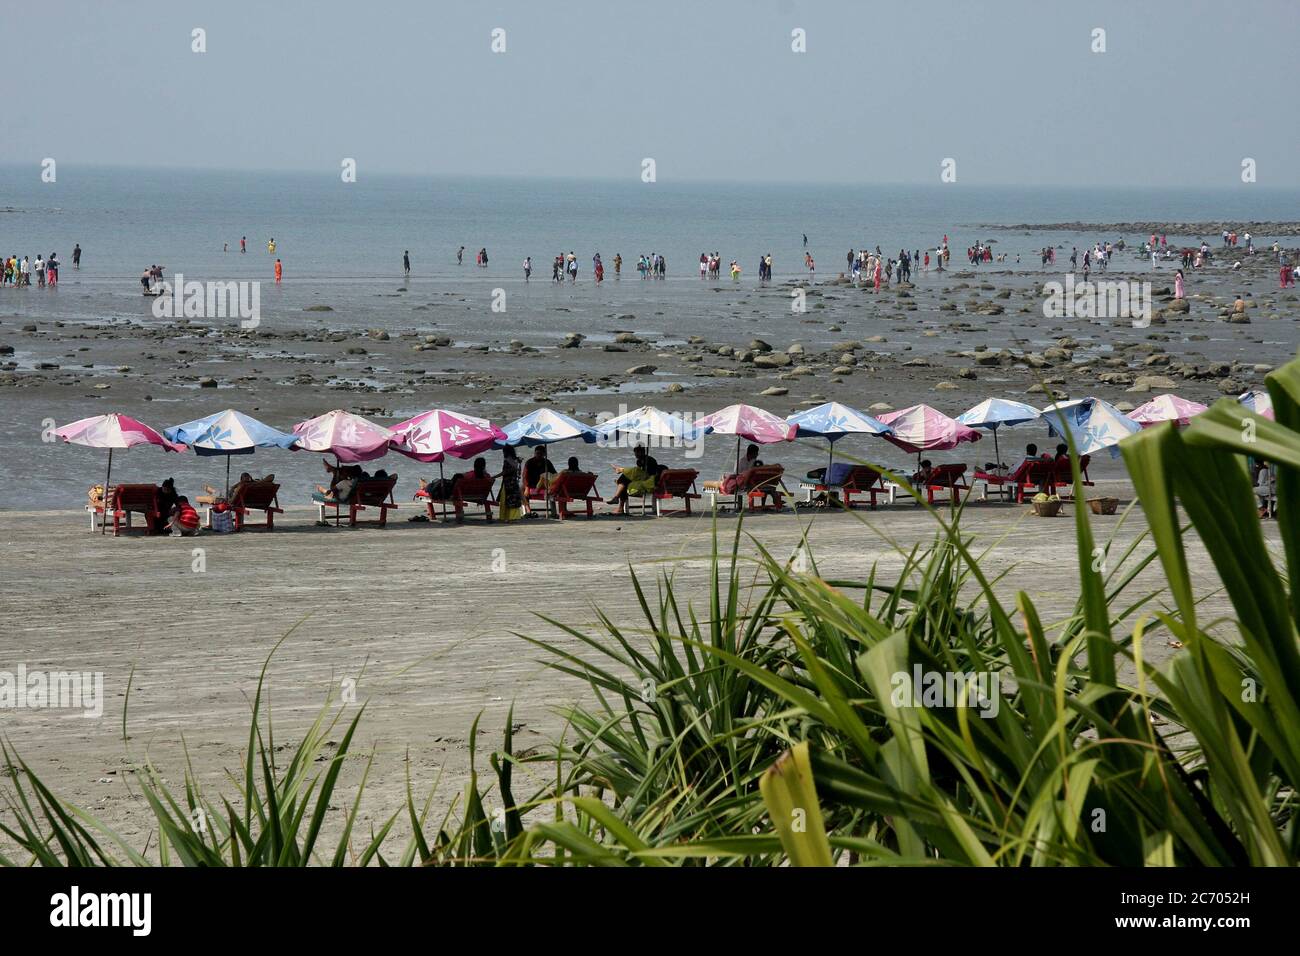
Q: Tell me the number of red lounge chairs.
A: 11